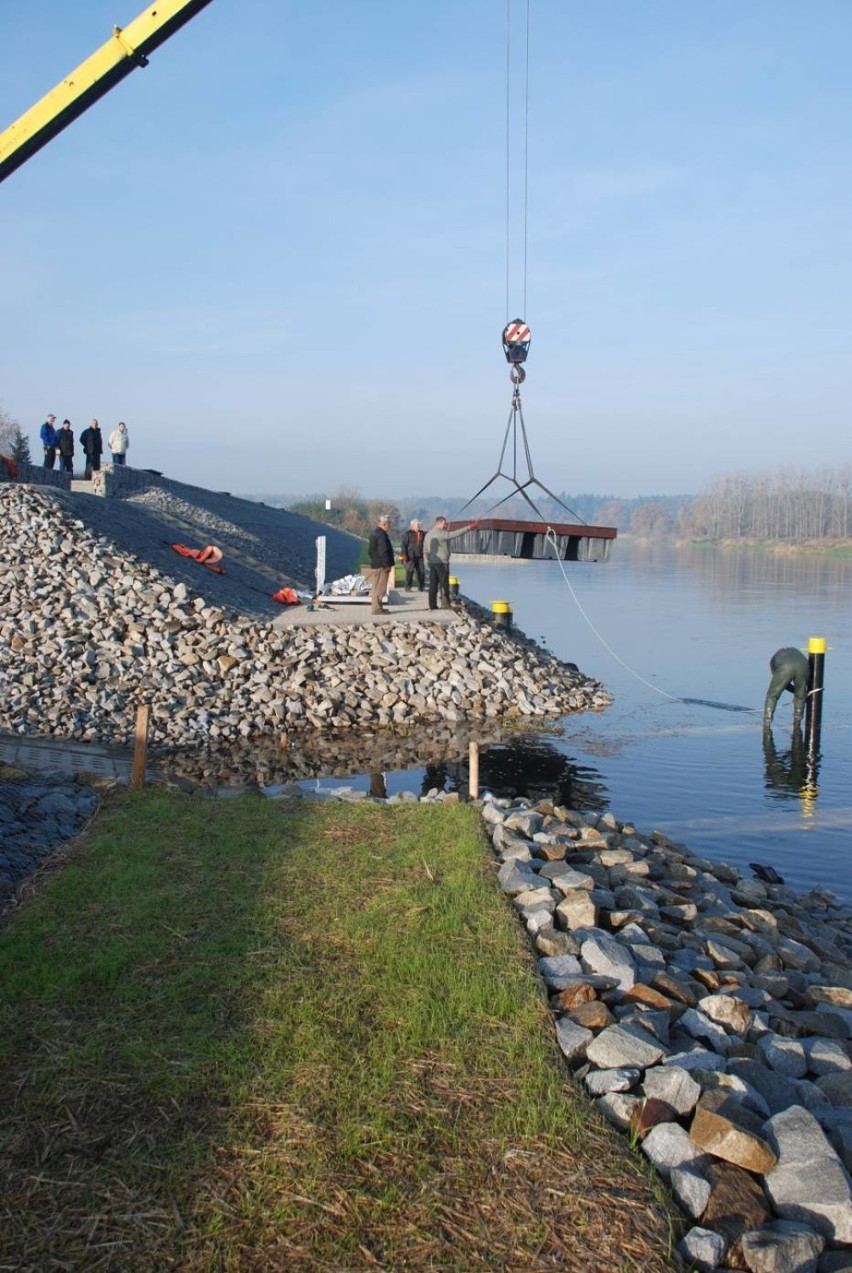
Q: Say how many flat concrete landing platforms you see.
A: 1